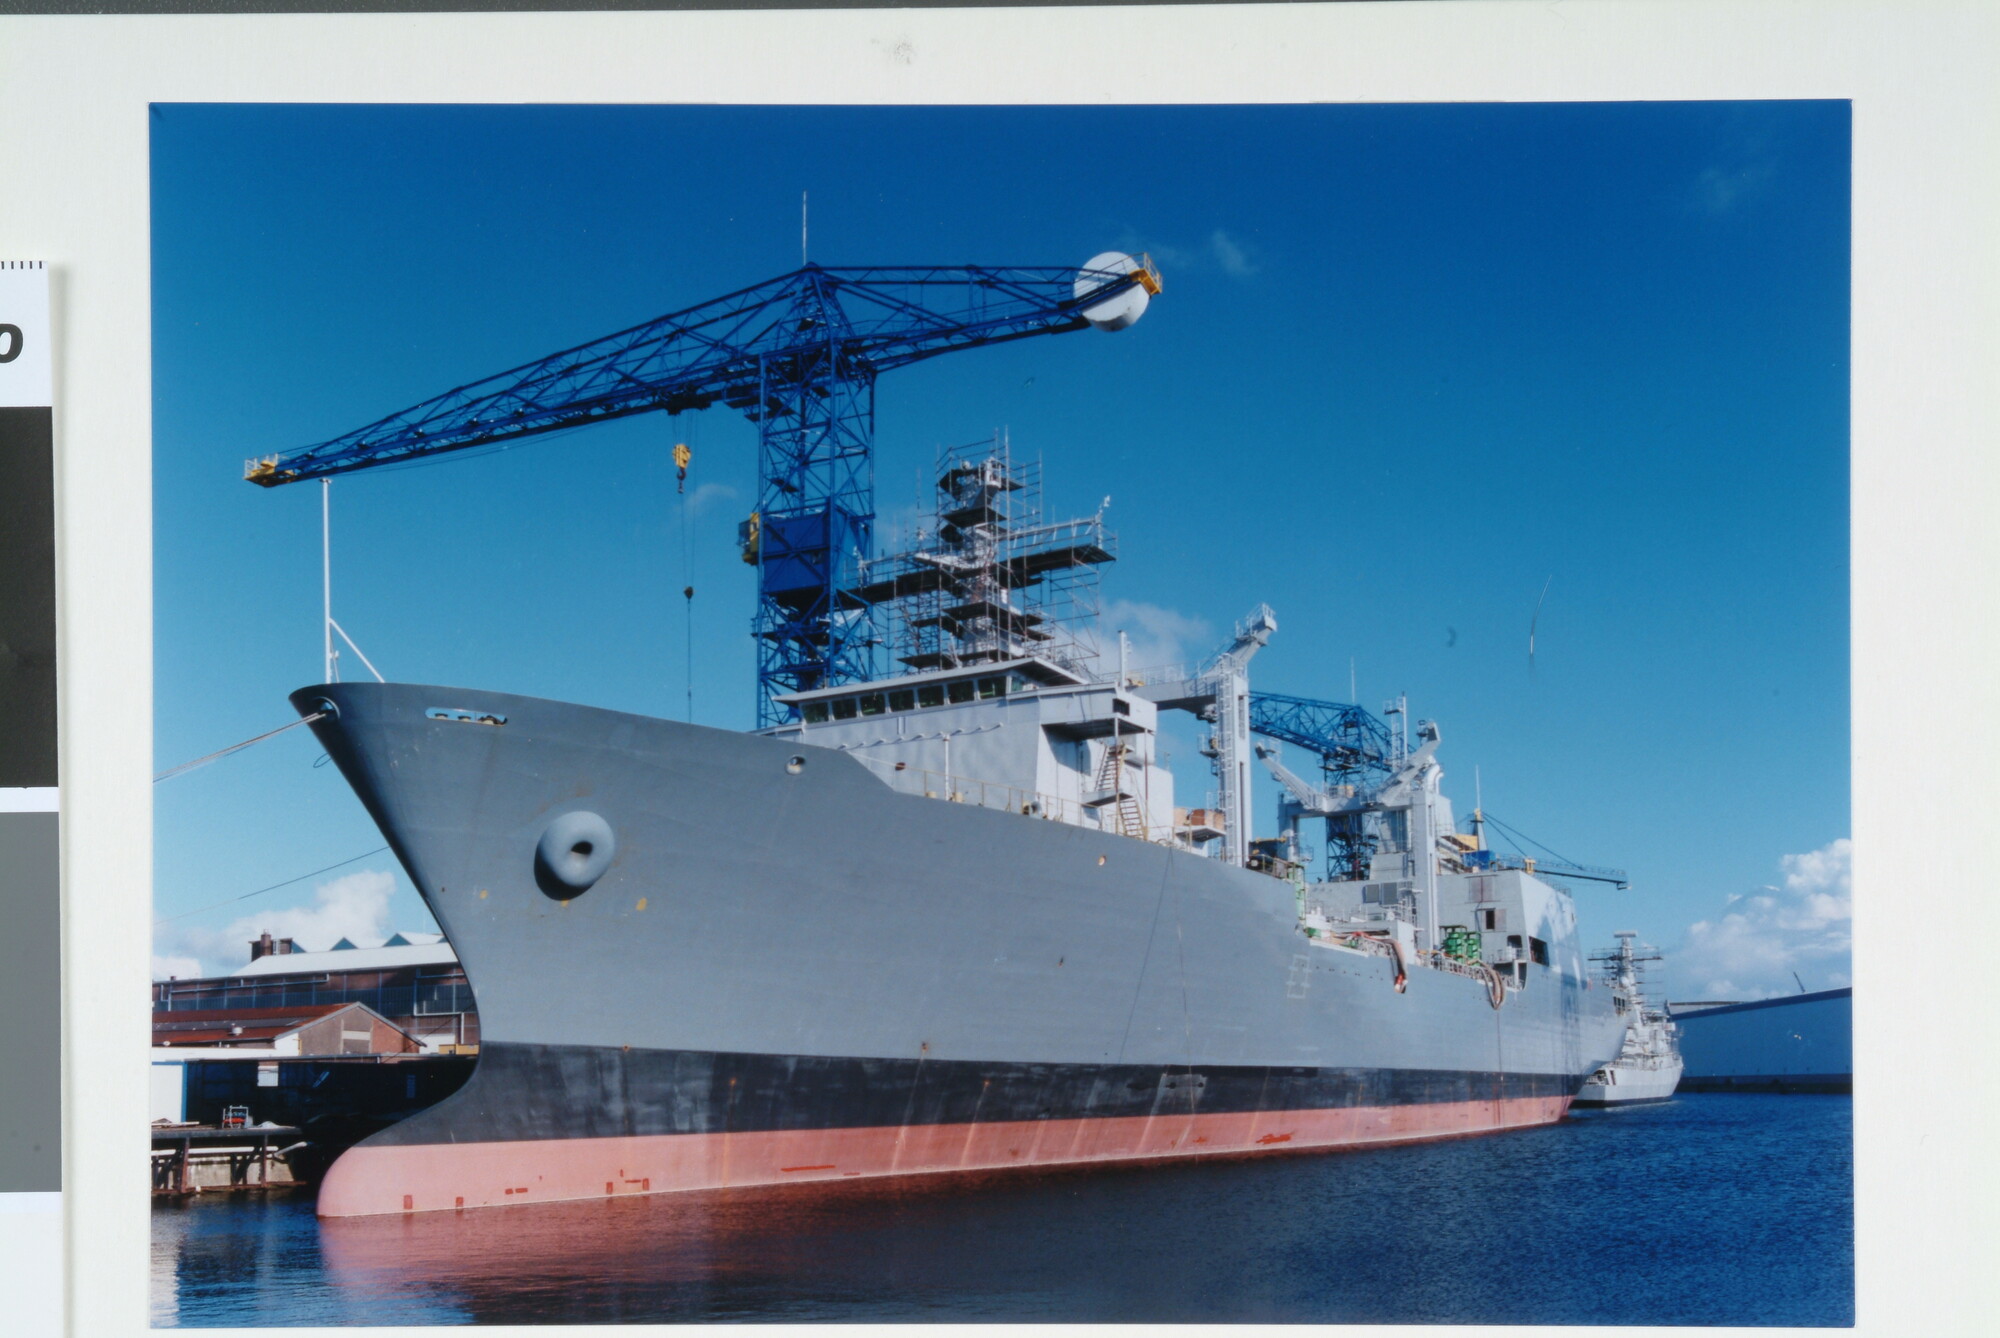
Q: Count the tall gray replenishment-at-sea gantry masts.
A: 2